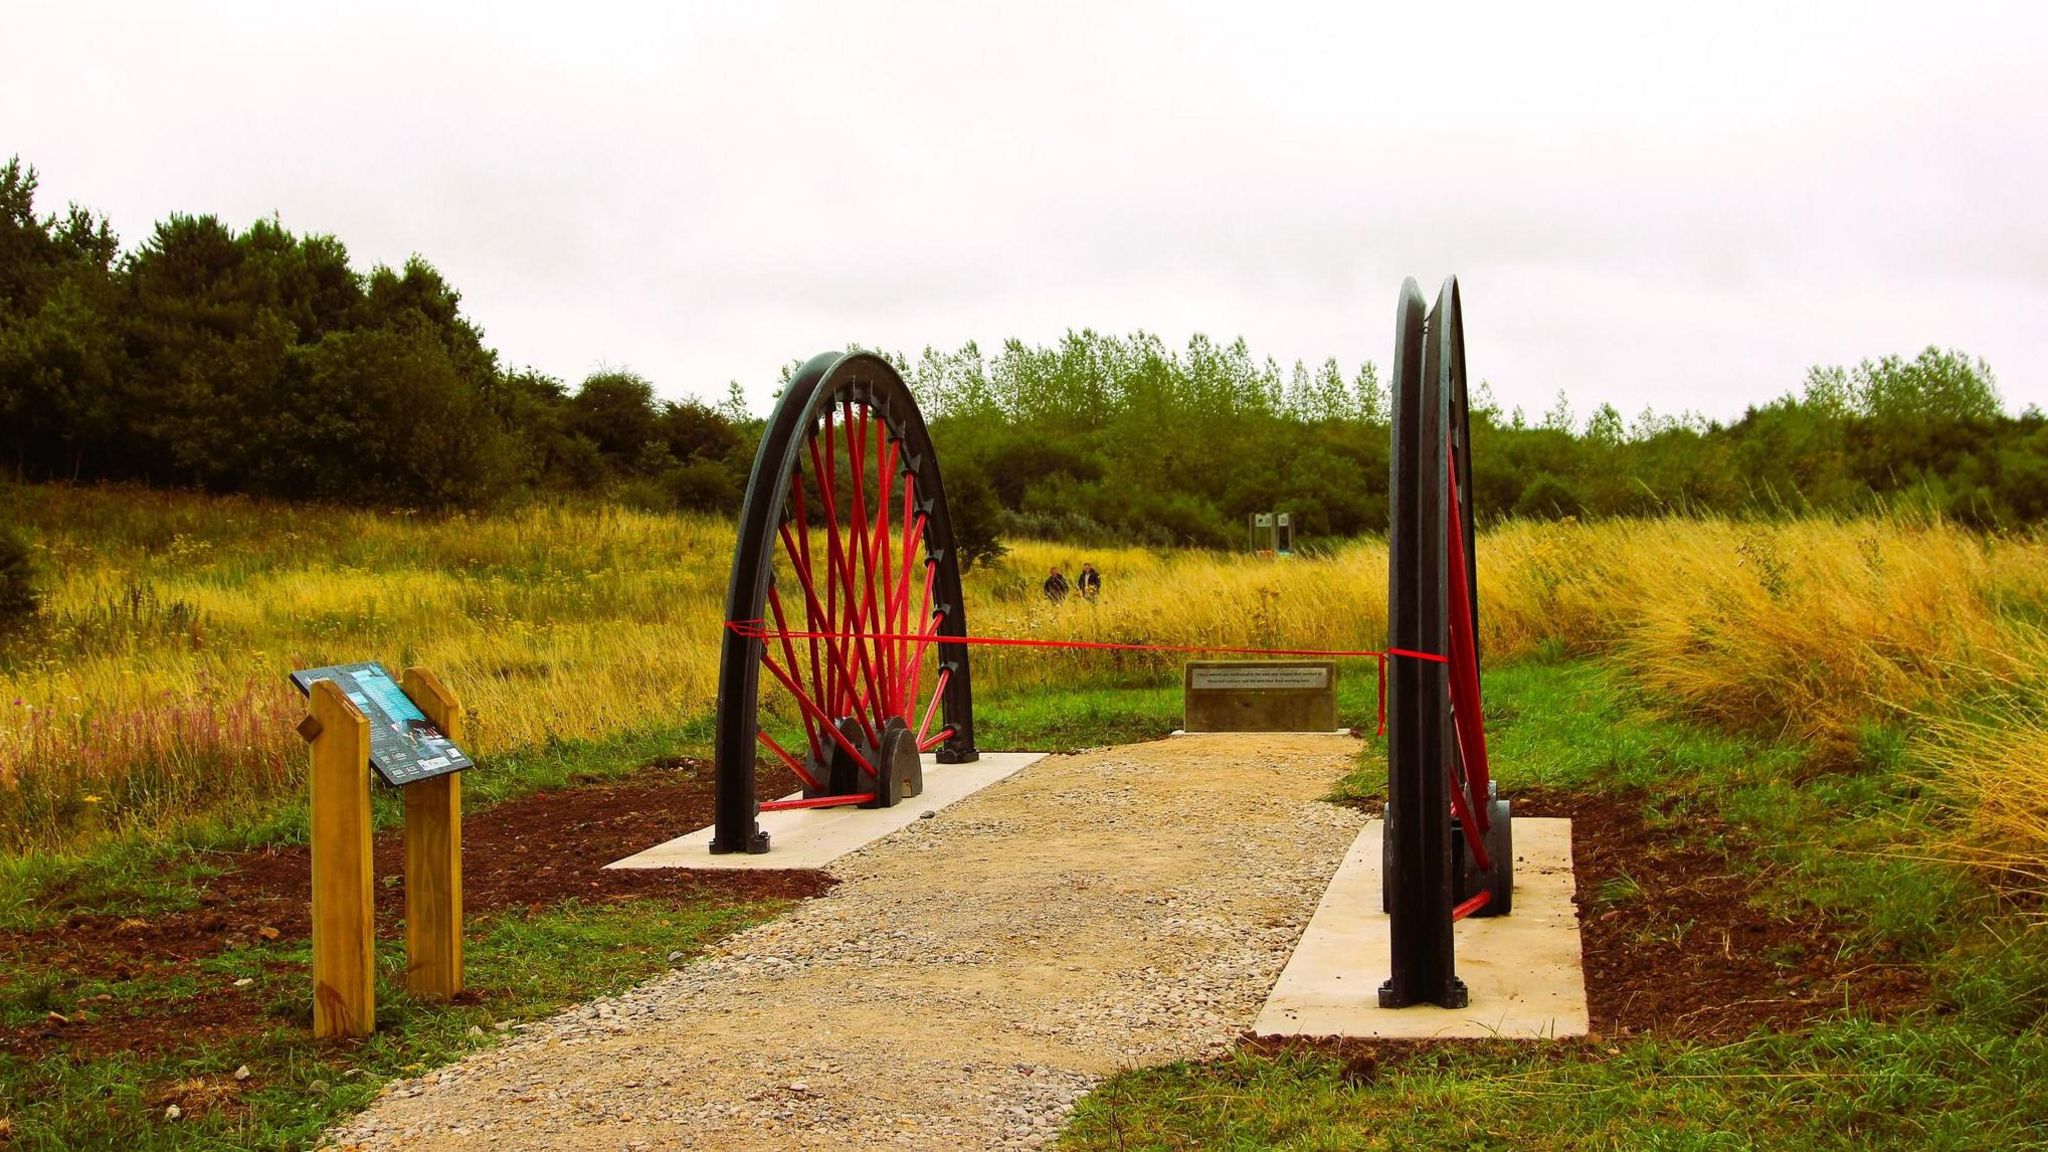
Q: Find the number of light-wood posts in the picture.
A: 2